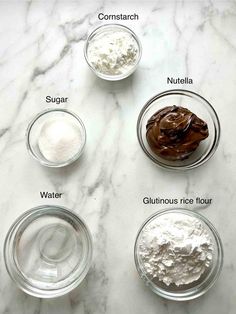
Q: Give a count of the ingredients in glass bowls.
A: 5